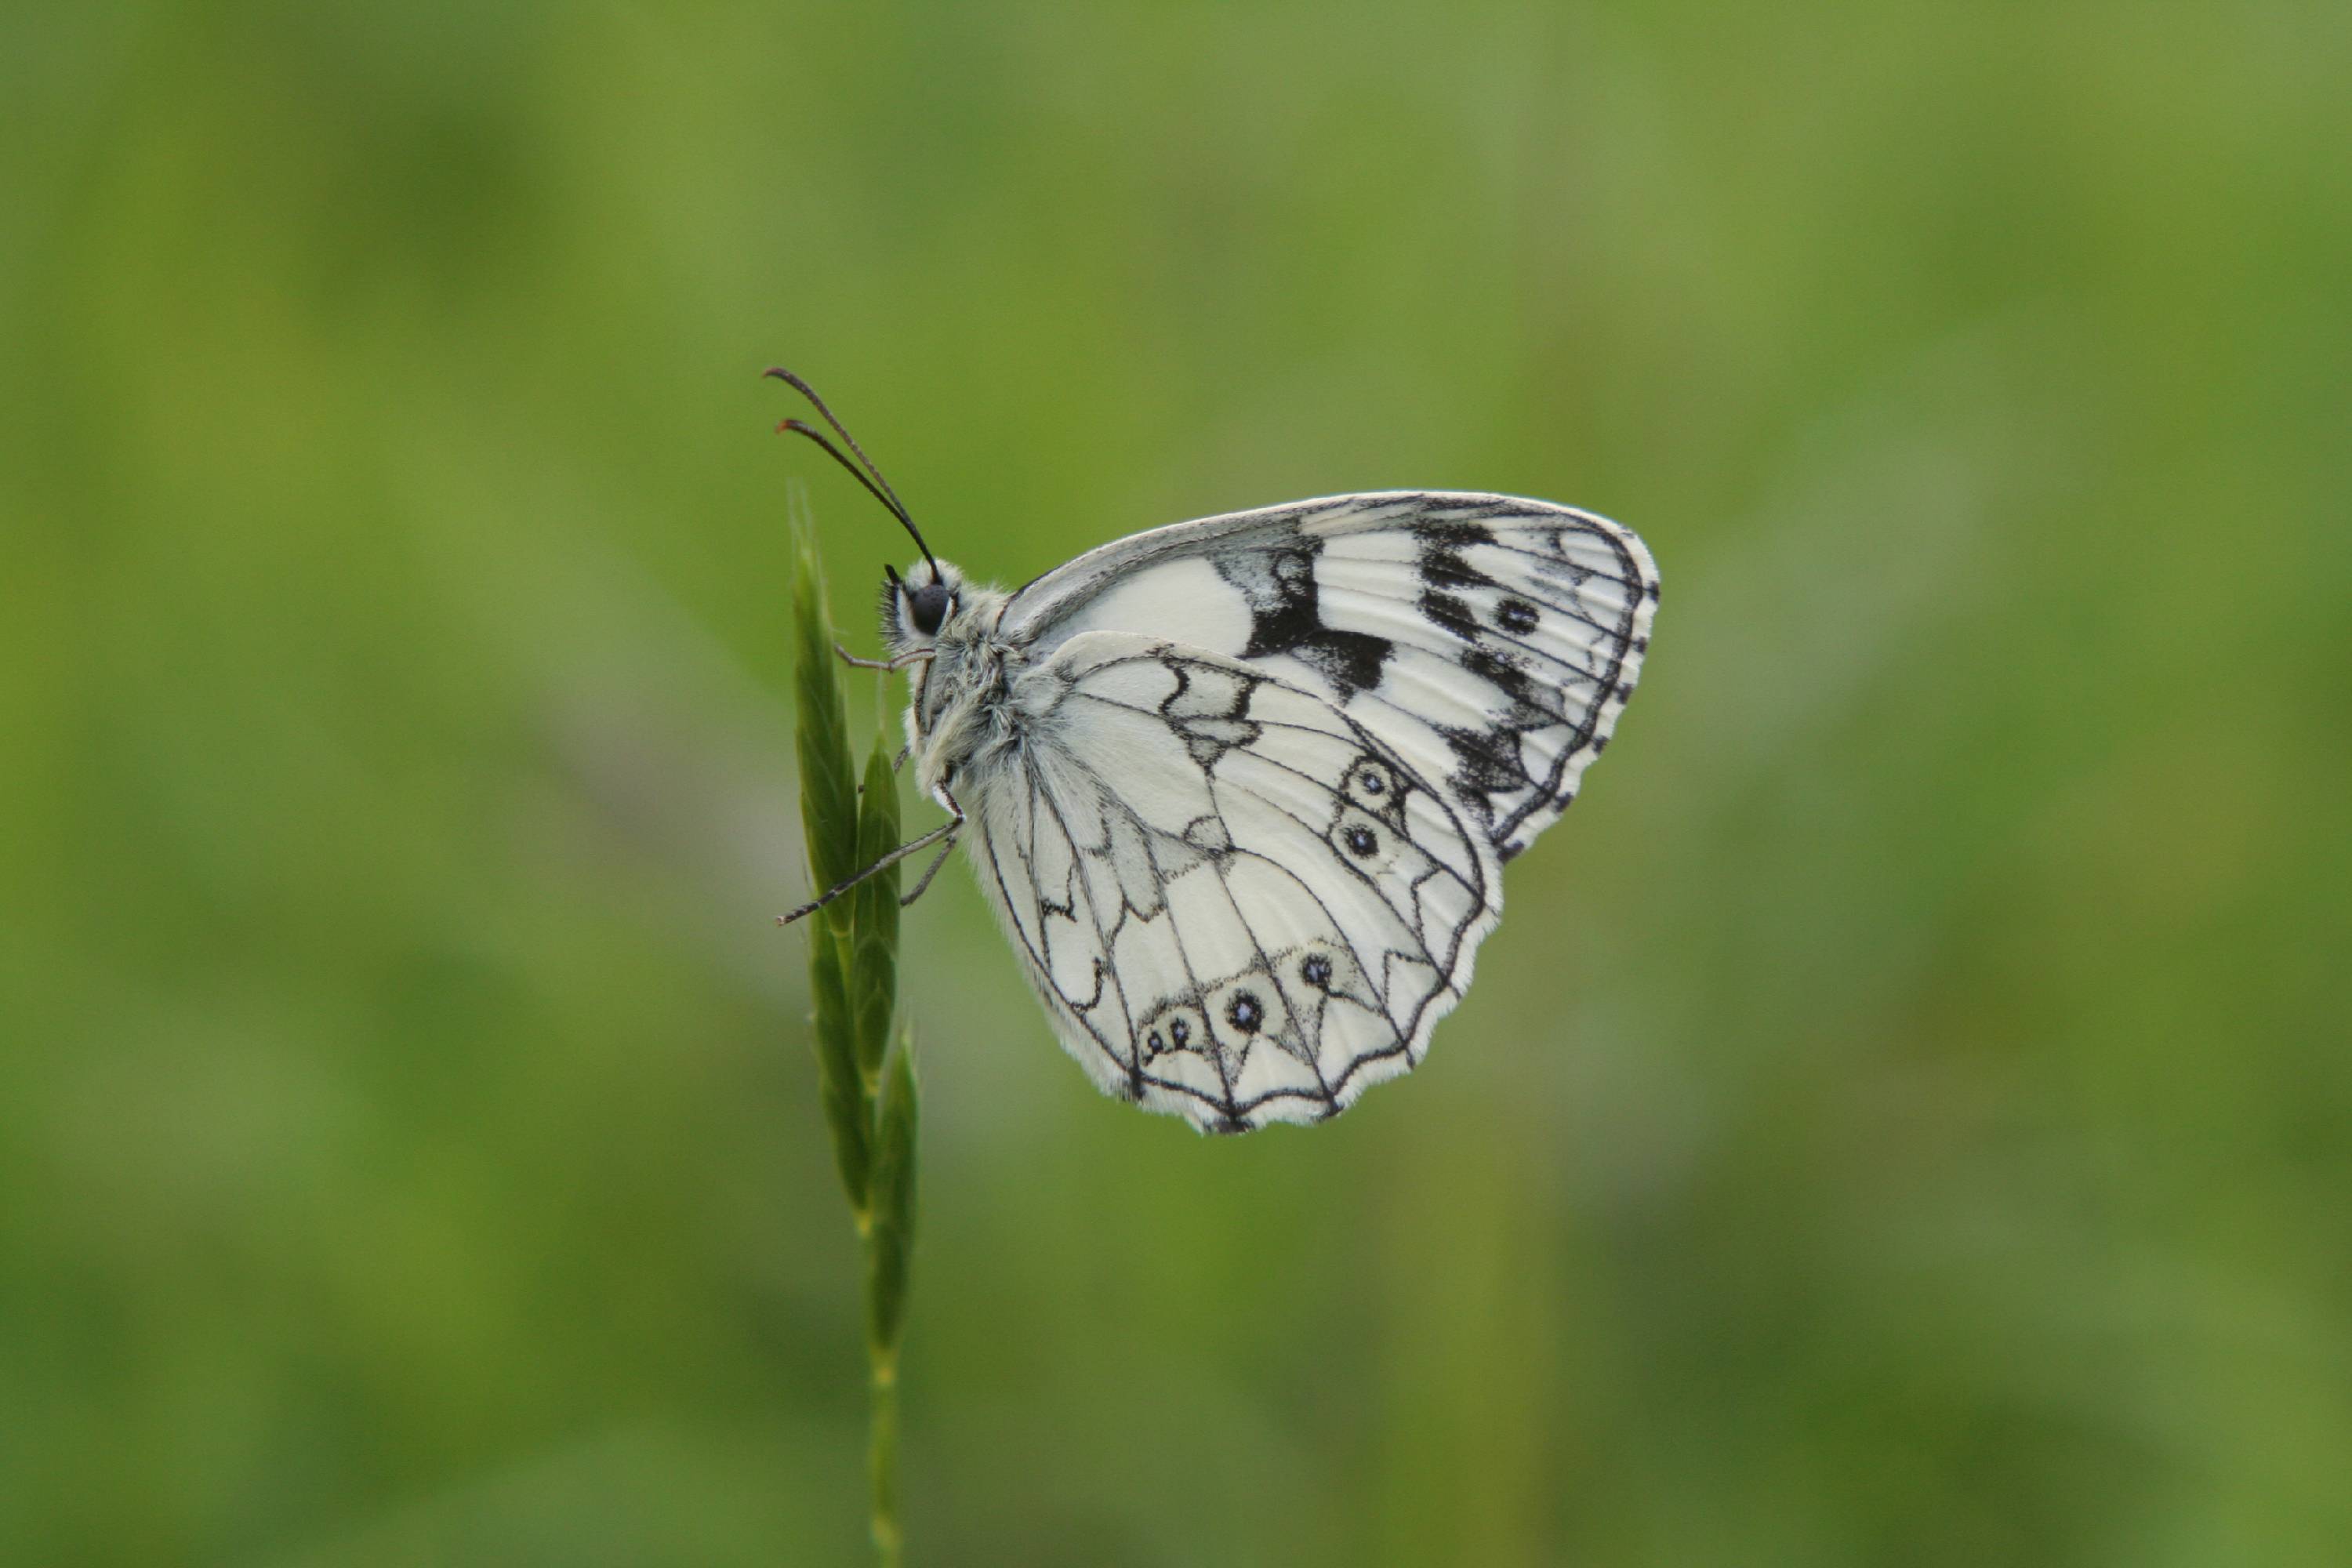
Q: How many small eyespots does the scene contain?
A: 7